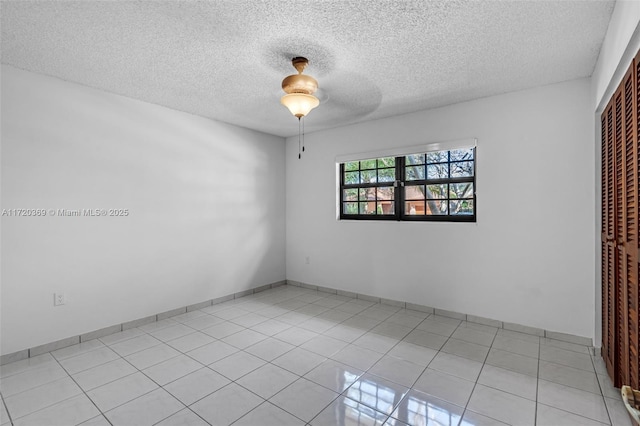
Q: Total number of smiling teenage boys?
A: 0